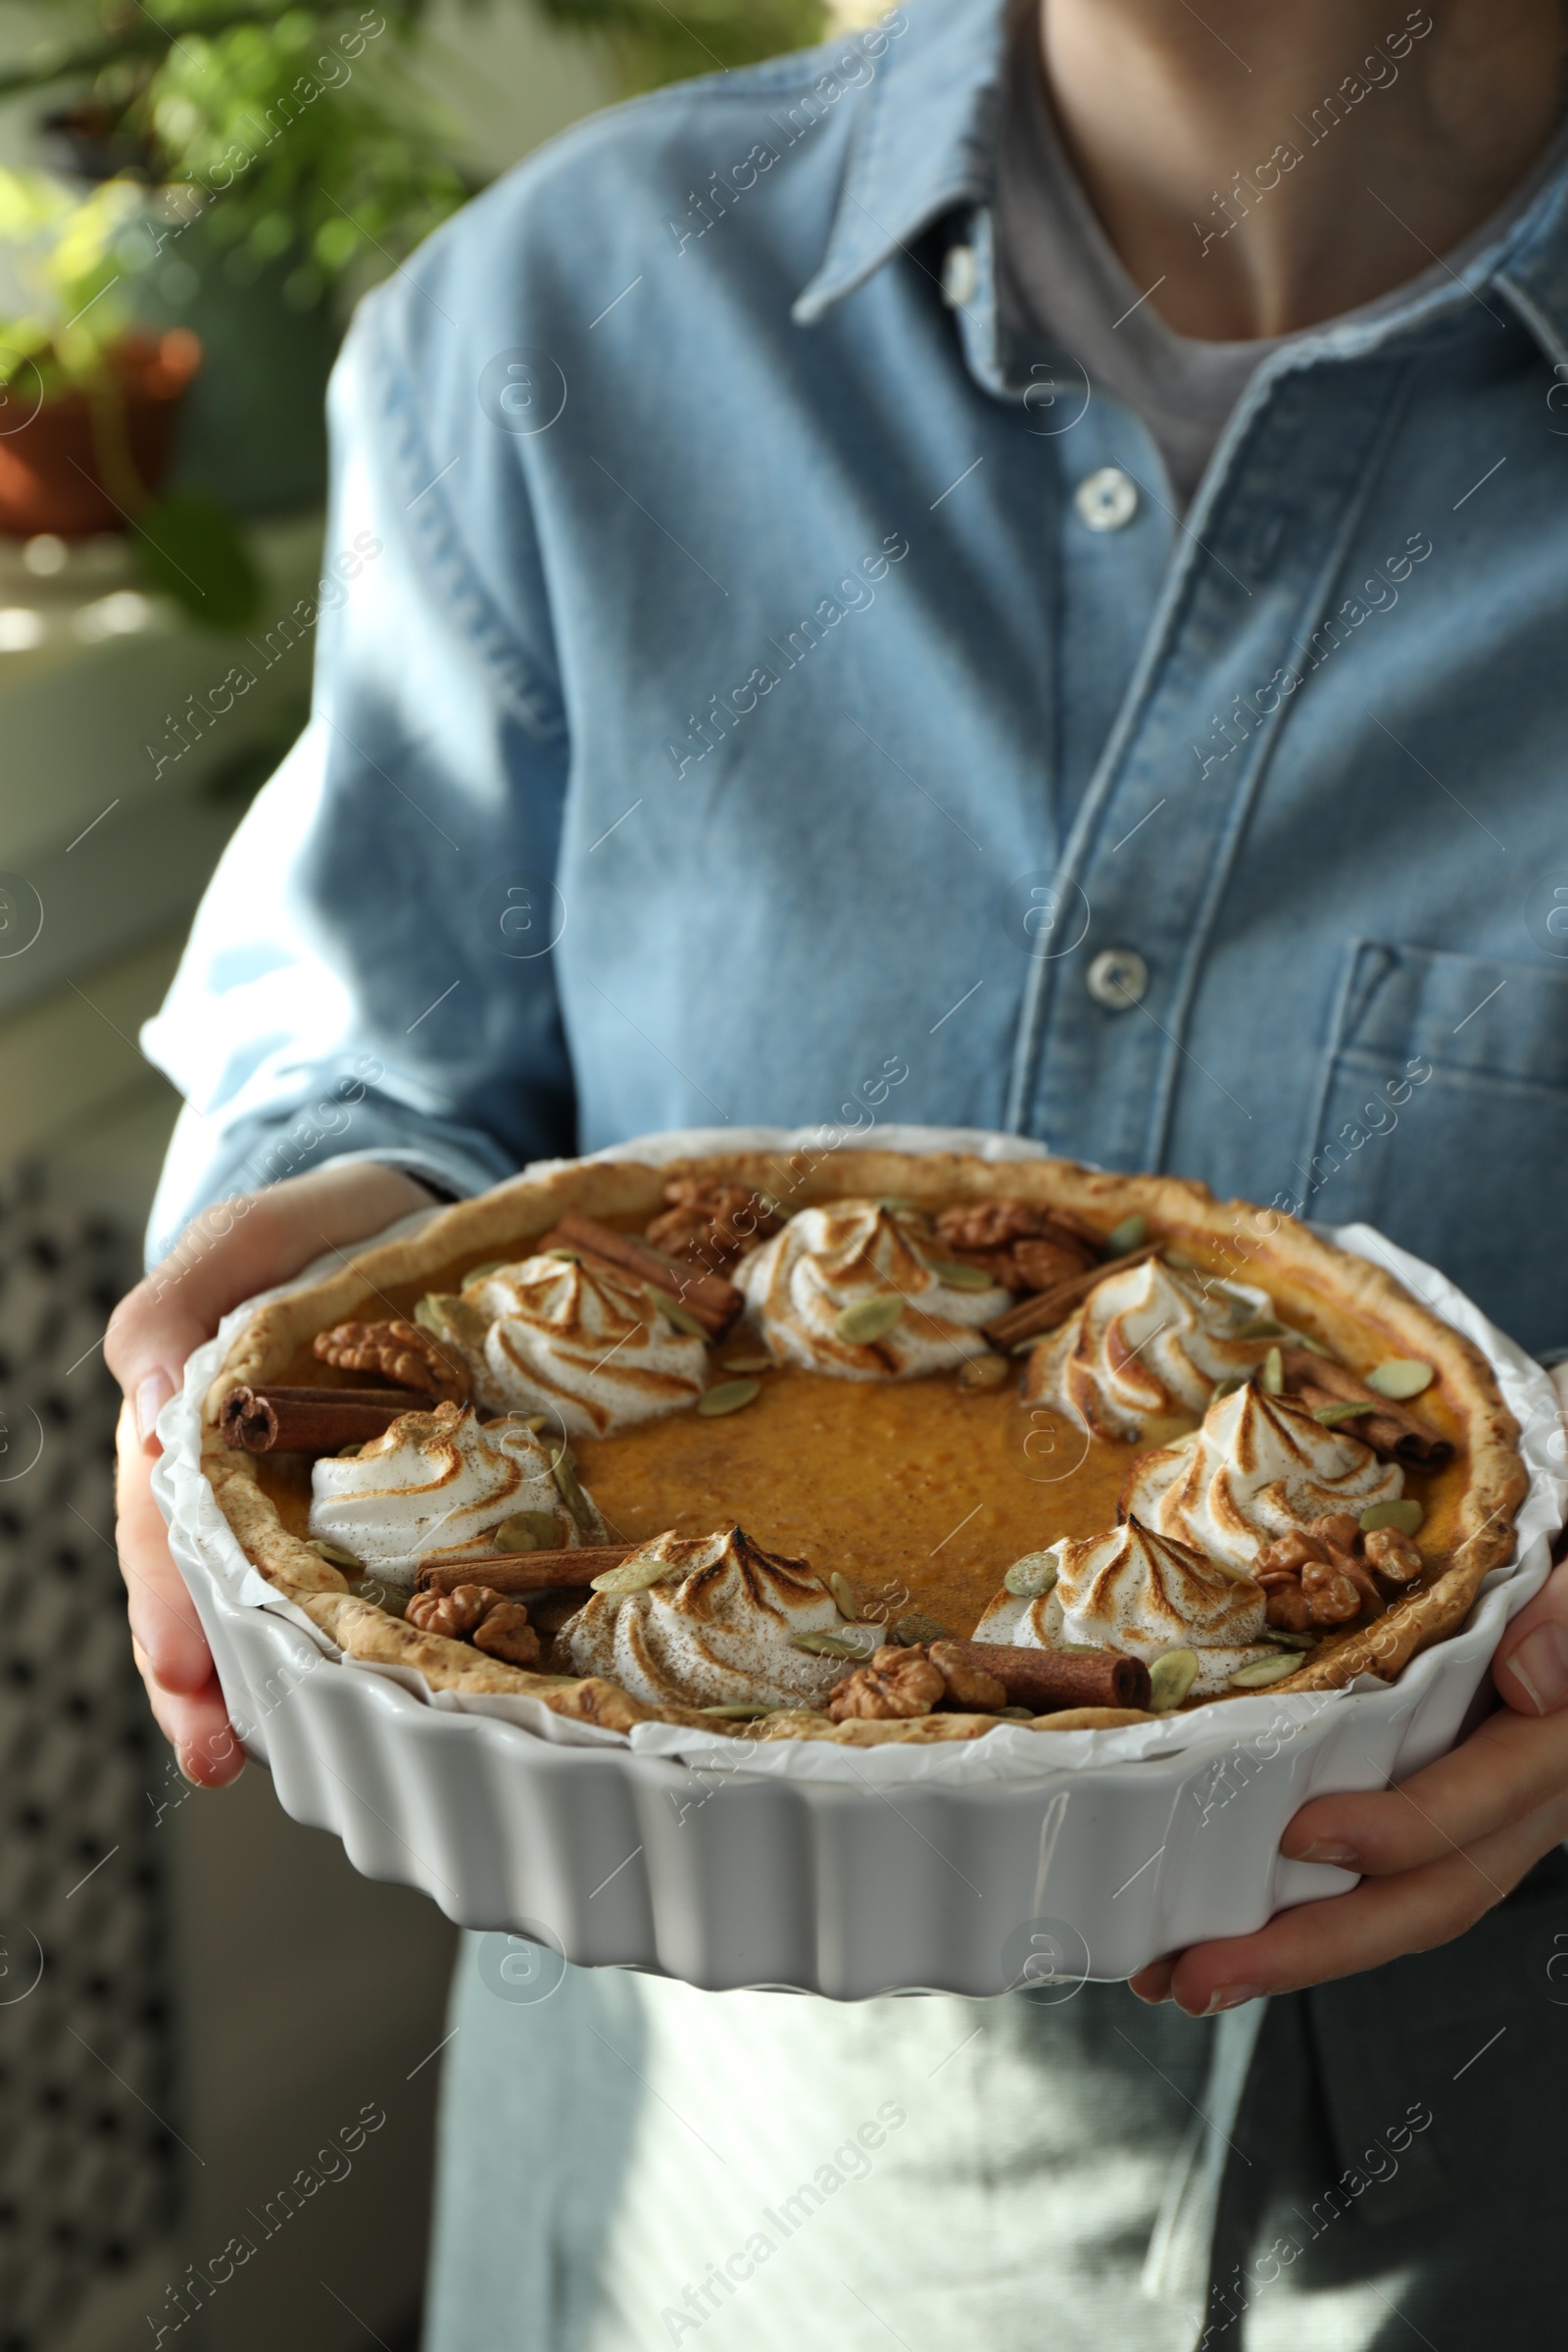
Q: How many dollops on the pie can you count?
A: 7